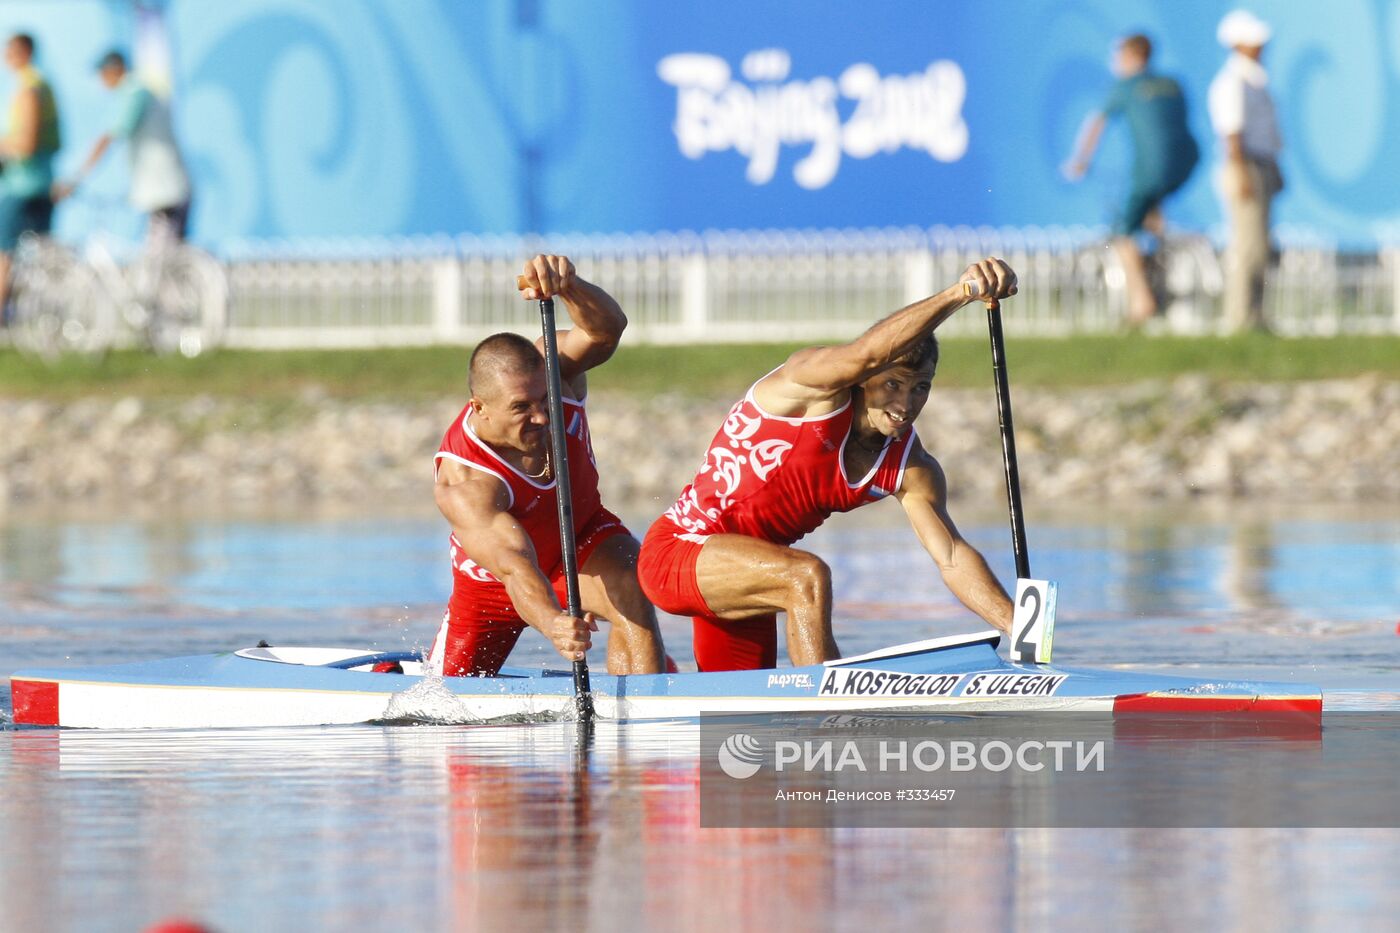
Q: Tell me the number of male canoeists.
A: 2